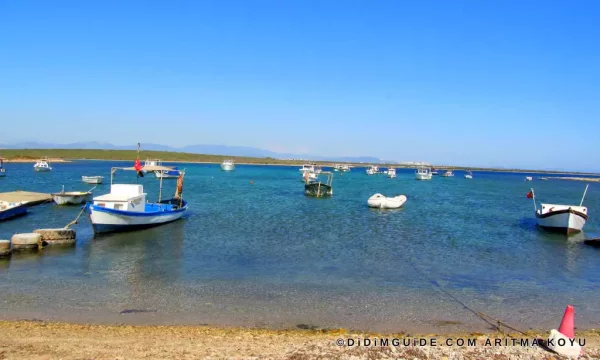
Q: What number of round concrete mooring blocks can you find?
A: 3